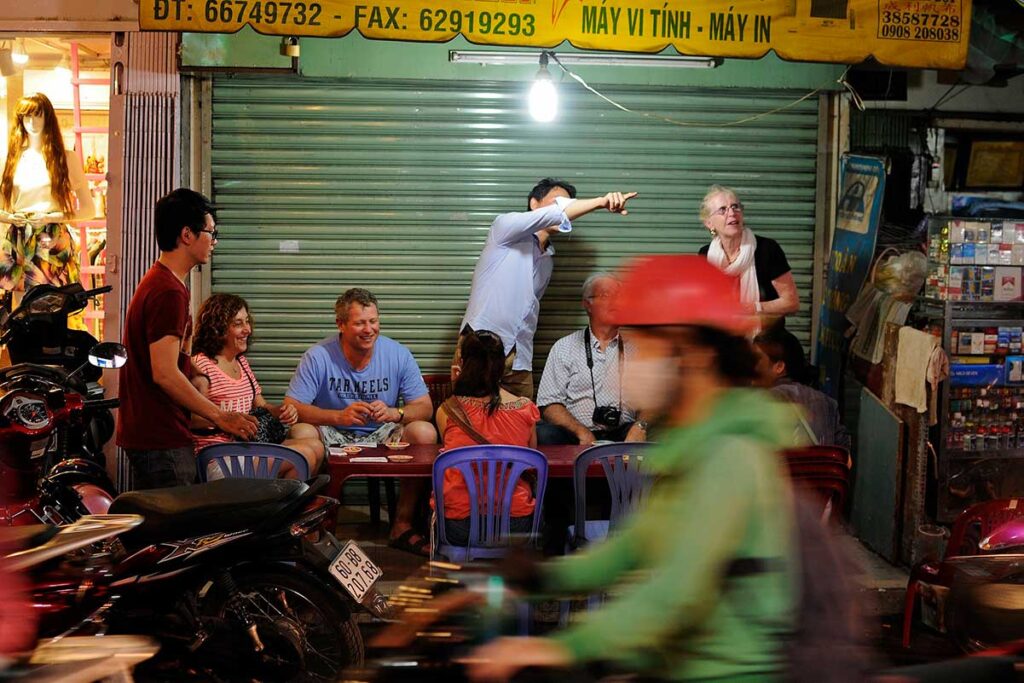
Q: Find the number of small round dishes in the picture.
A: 3